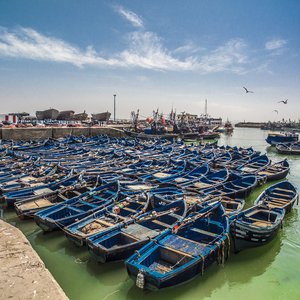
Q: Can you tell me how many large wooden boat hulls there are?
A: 4